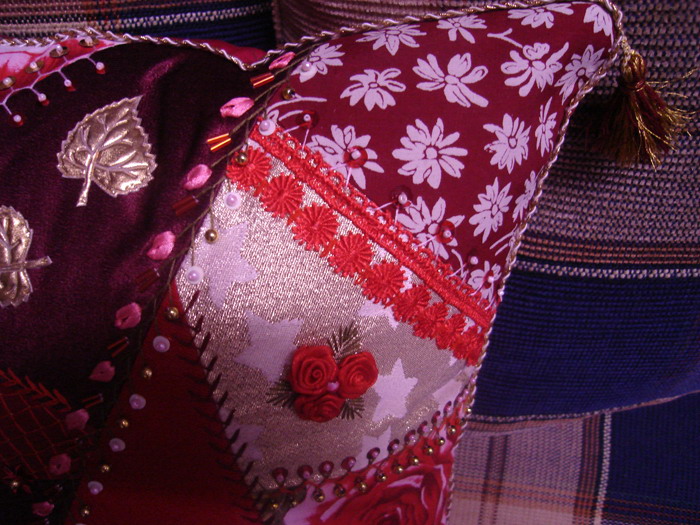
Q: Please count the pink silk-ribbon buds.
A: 9